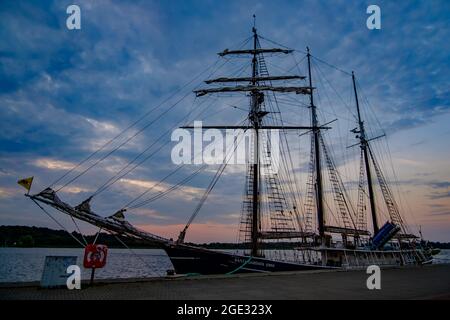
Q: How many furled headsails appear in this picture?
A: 3